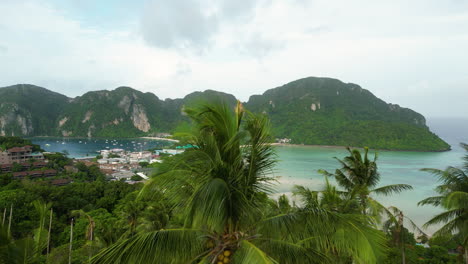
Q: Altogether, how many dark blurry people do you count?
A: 0